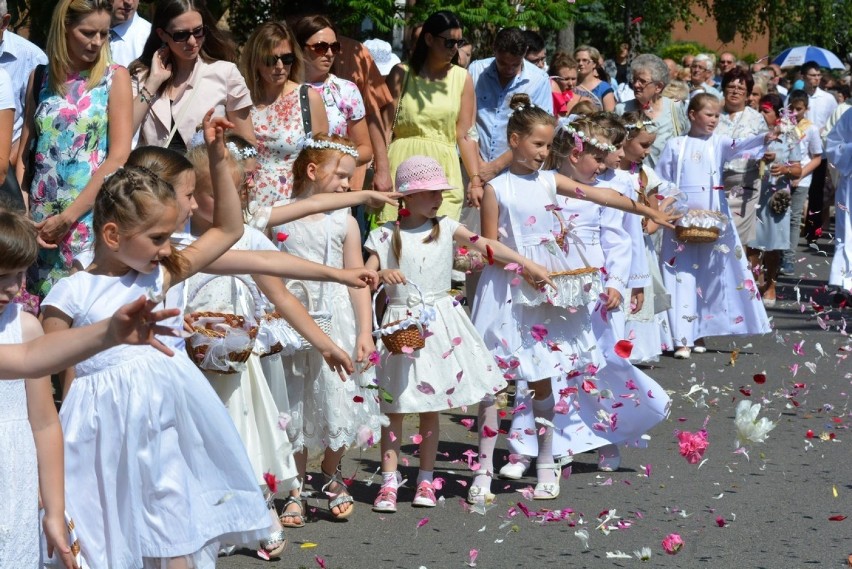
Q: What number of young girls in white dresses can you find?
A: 12